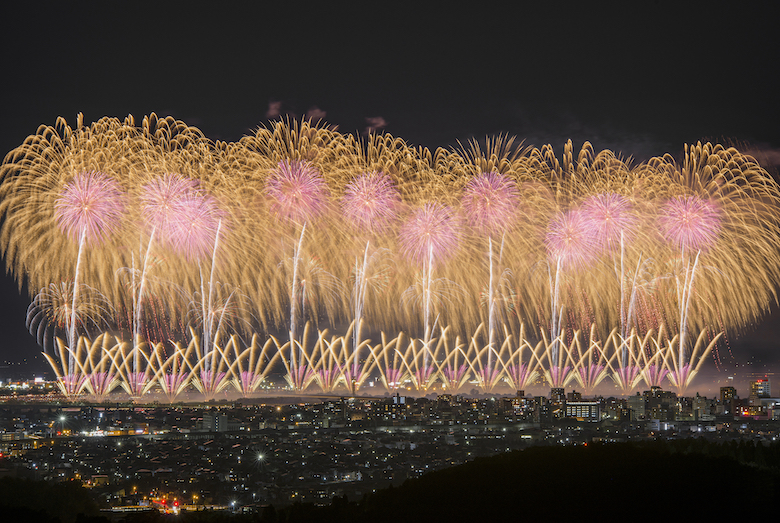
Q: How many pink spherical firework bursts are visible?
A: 10